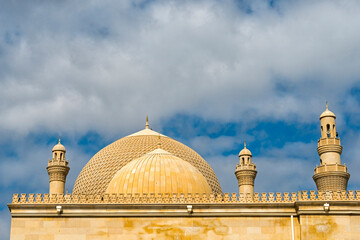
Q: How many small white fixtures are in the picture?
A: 3